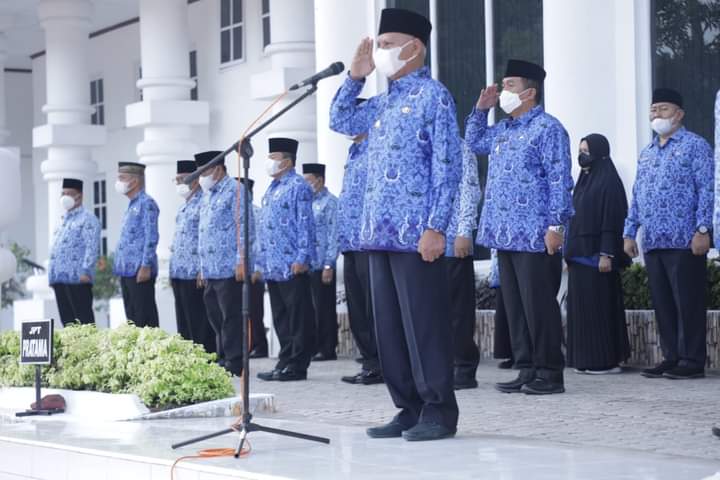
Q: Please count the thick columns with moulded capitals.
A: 3